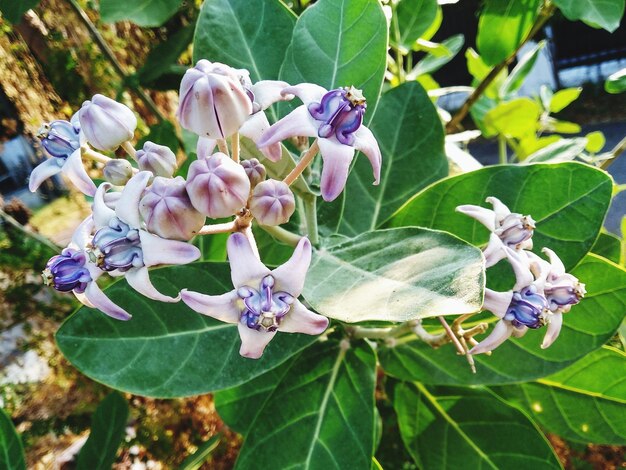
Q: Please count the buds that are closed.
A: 8